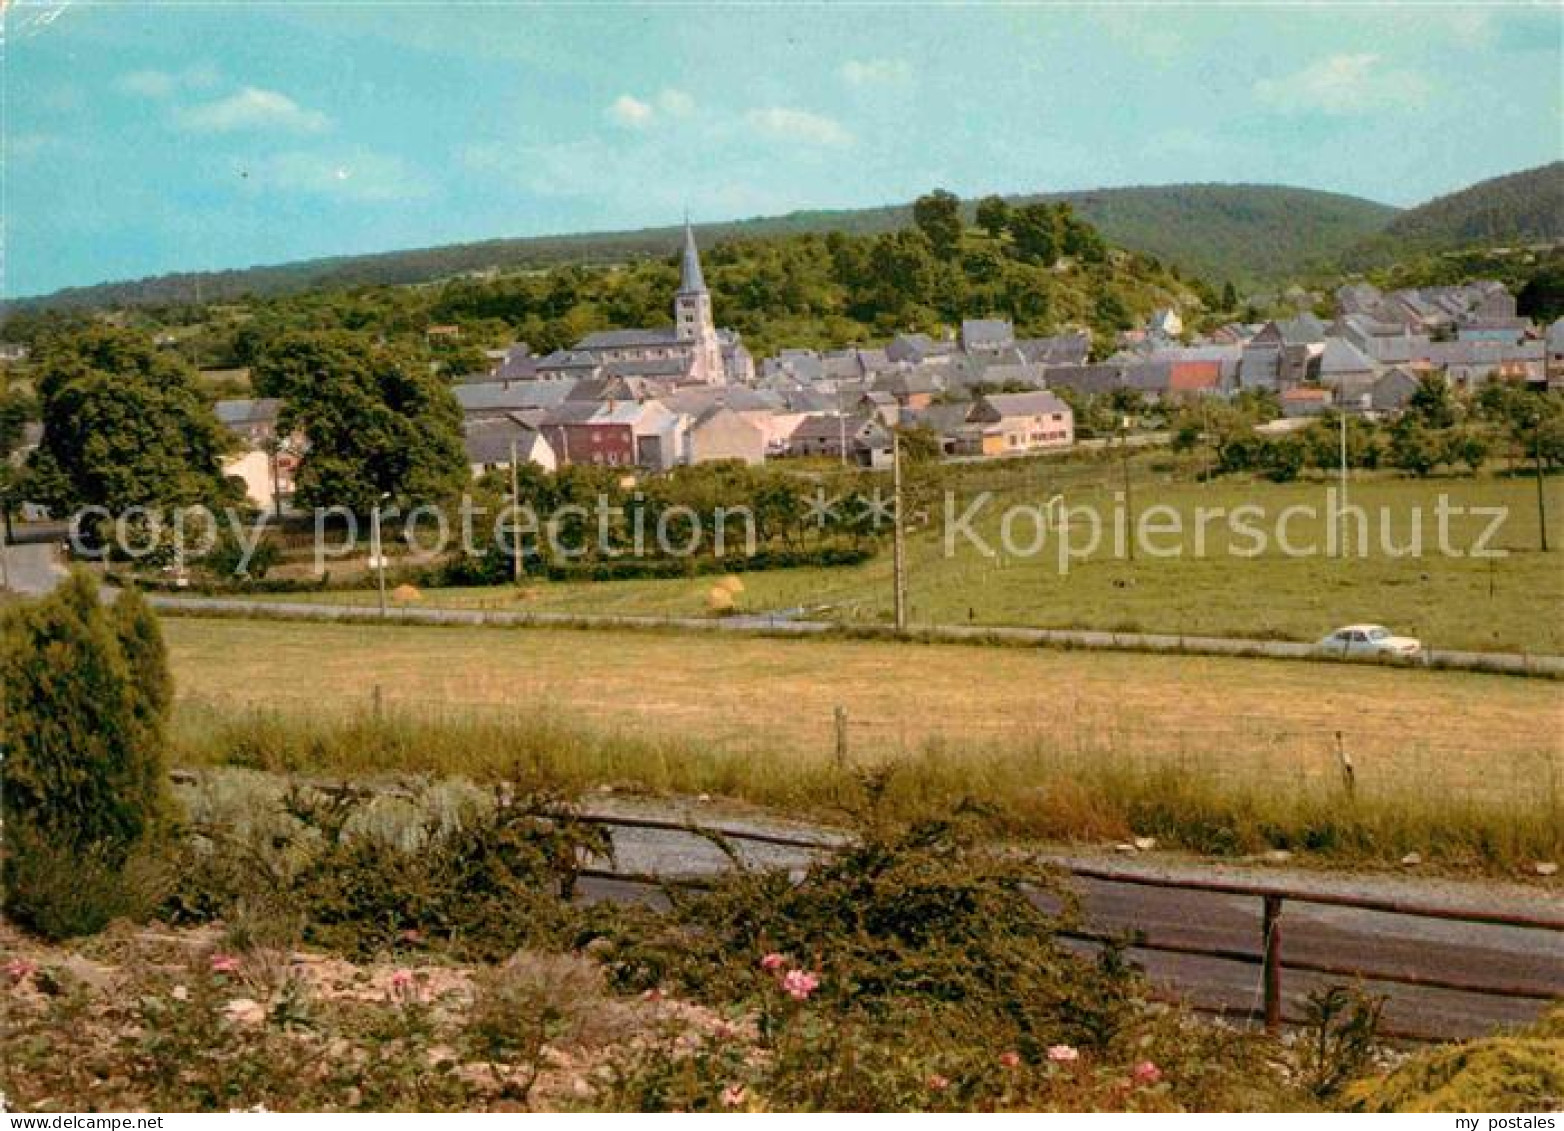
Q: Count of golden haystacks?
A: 3